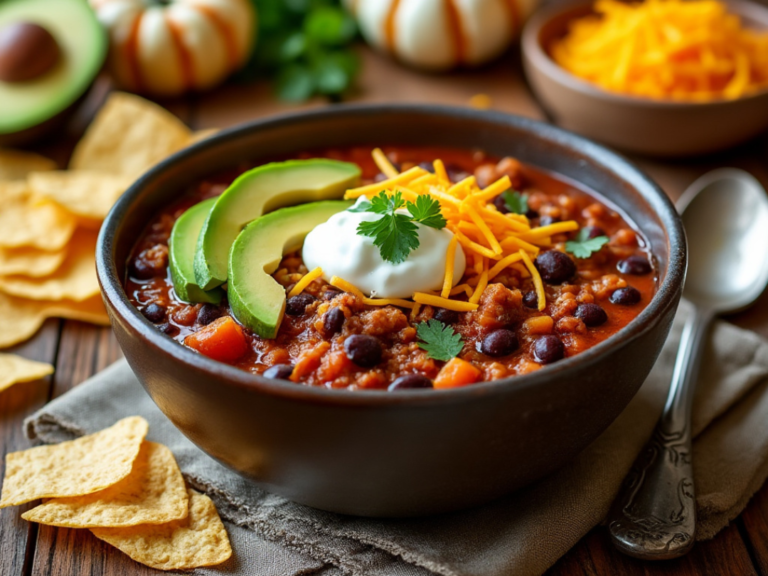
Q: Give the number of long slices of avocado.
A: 3